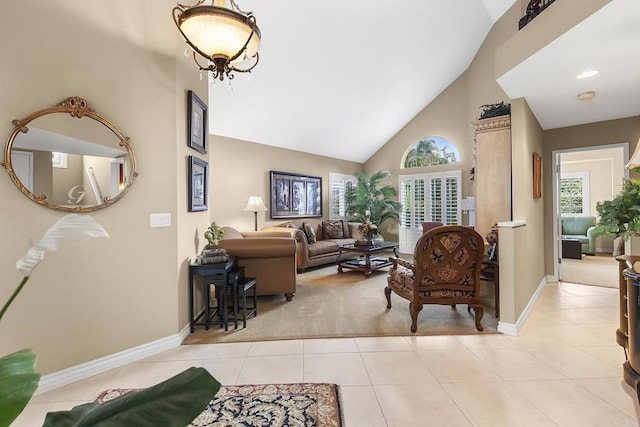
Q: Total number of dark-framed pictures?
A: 3